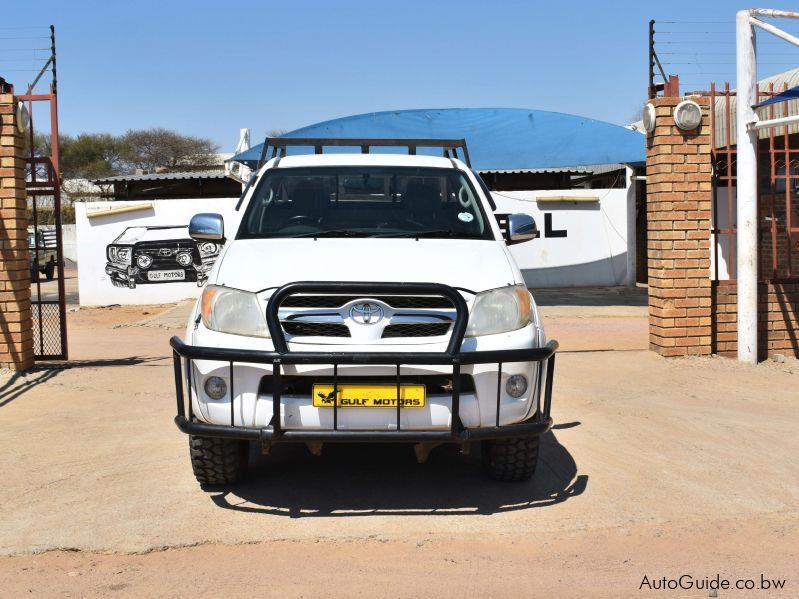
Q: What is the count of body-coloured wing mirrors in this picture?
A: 0